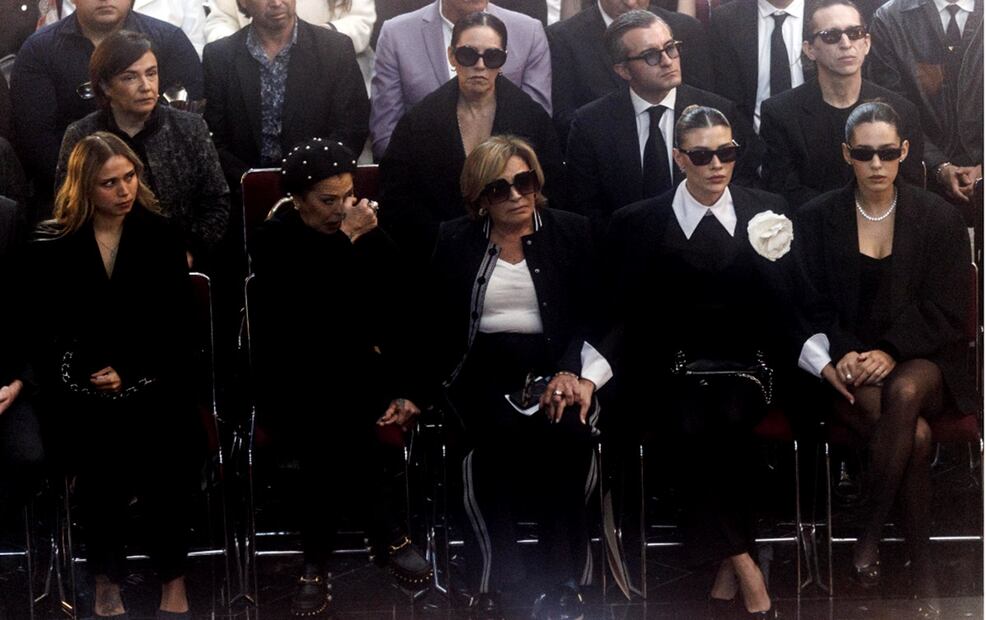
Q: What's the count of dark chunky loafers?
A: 2